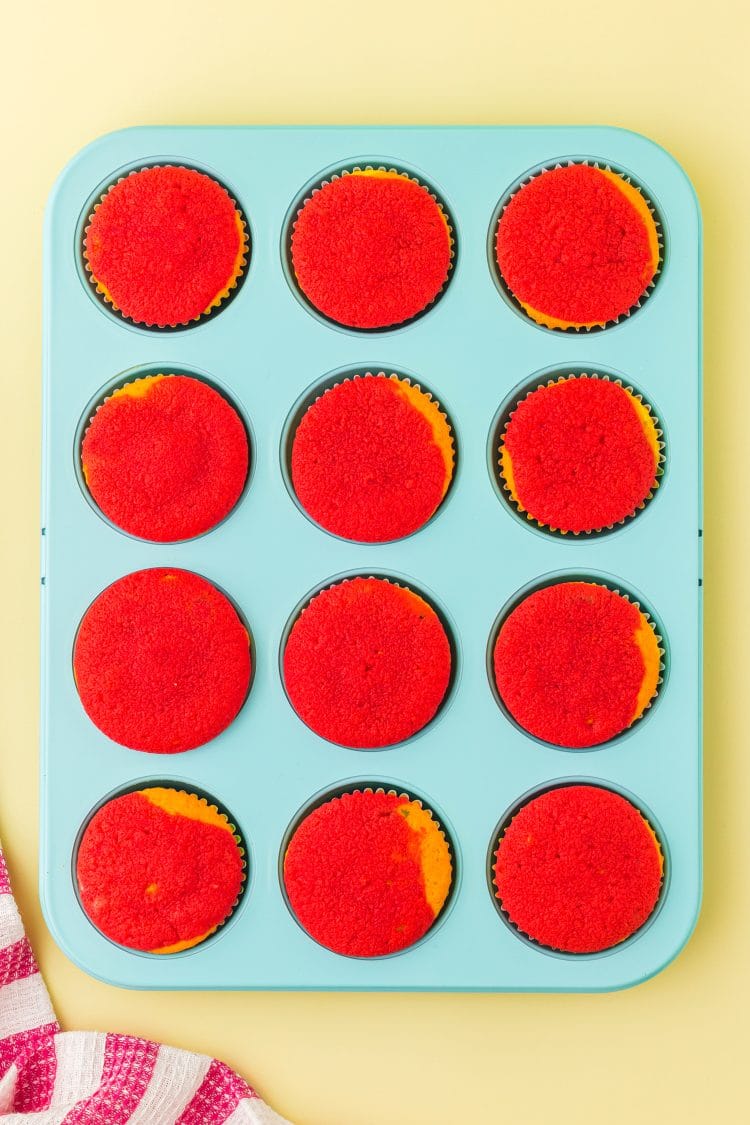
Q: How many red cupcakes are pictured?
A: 12